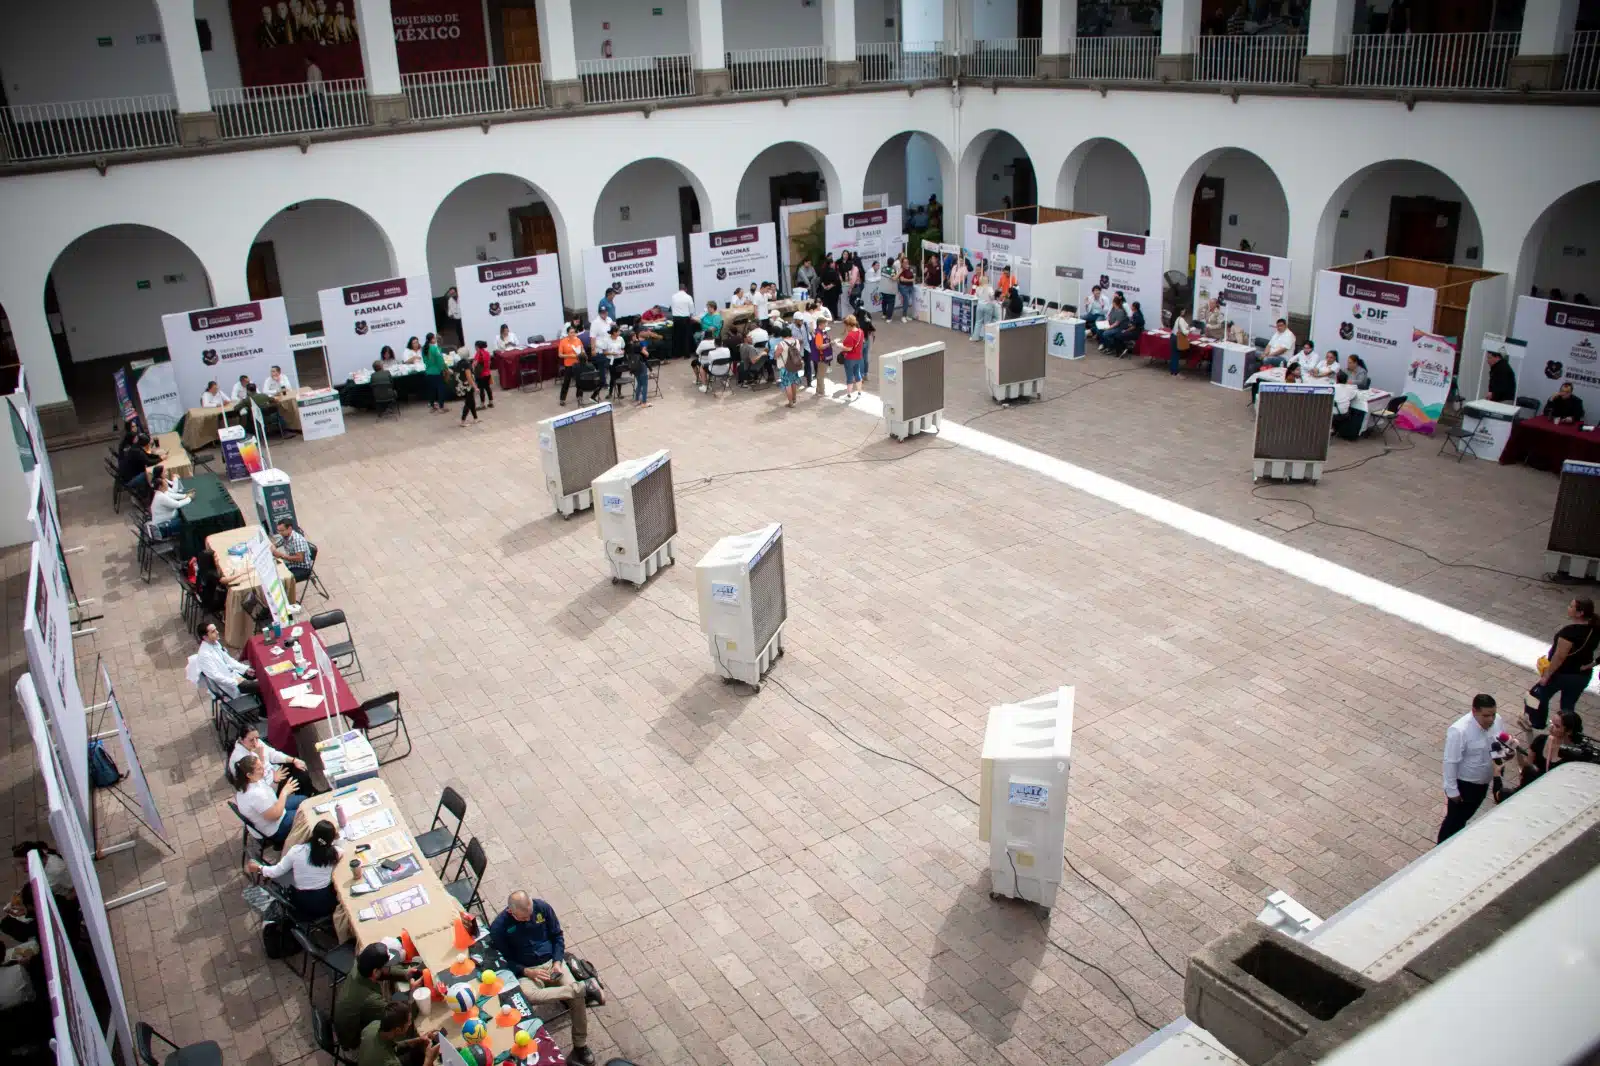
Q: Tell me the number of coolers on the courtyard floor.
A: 8